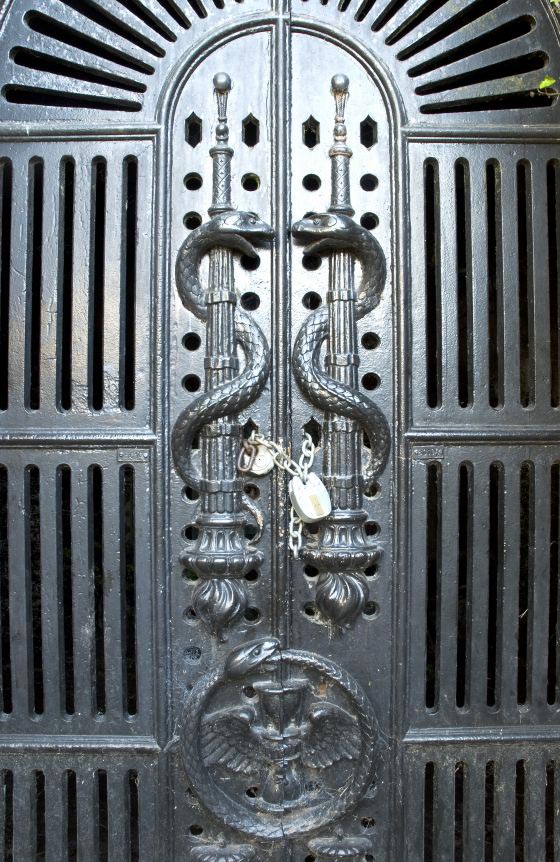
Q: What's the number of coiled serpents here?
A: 3